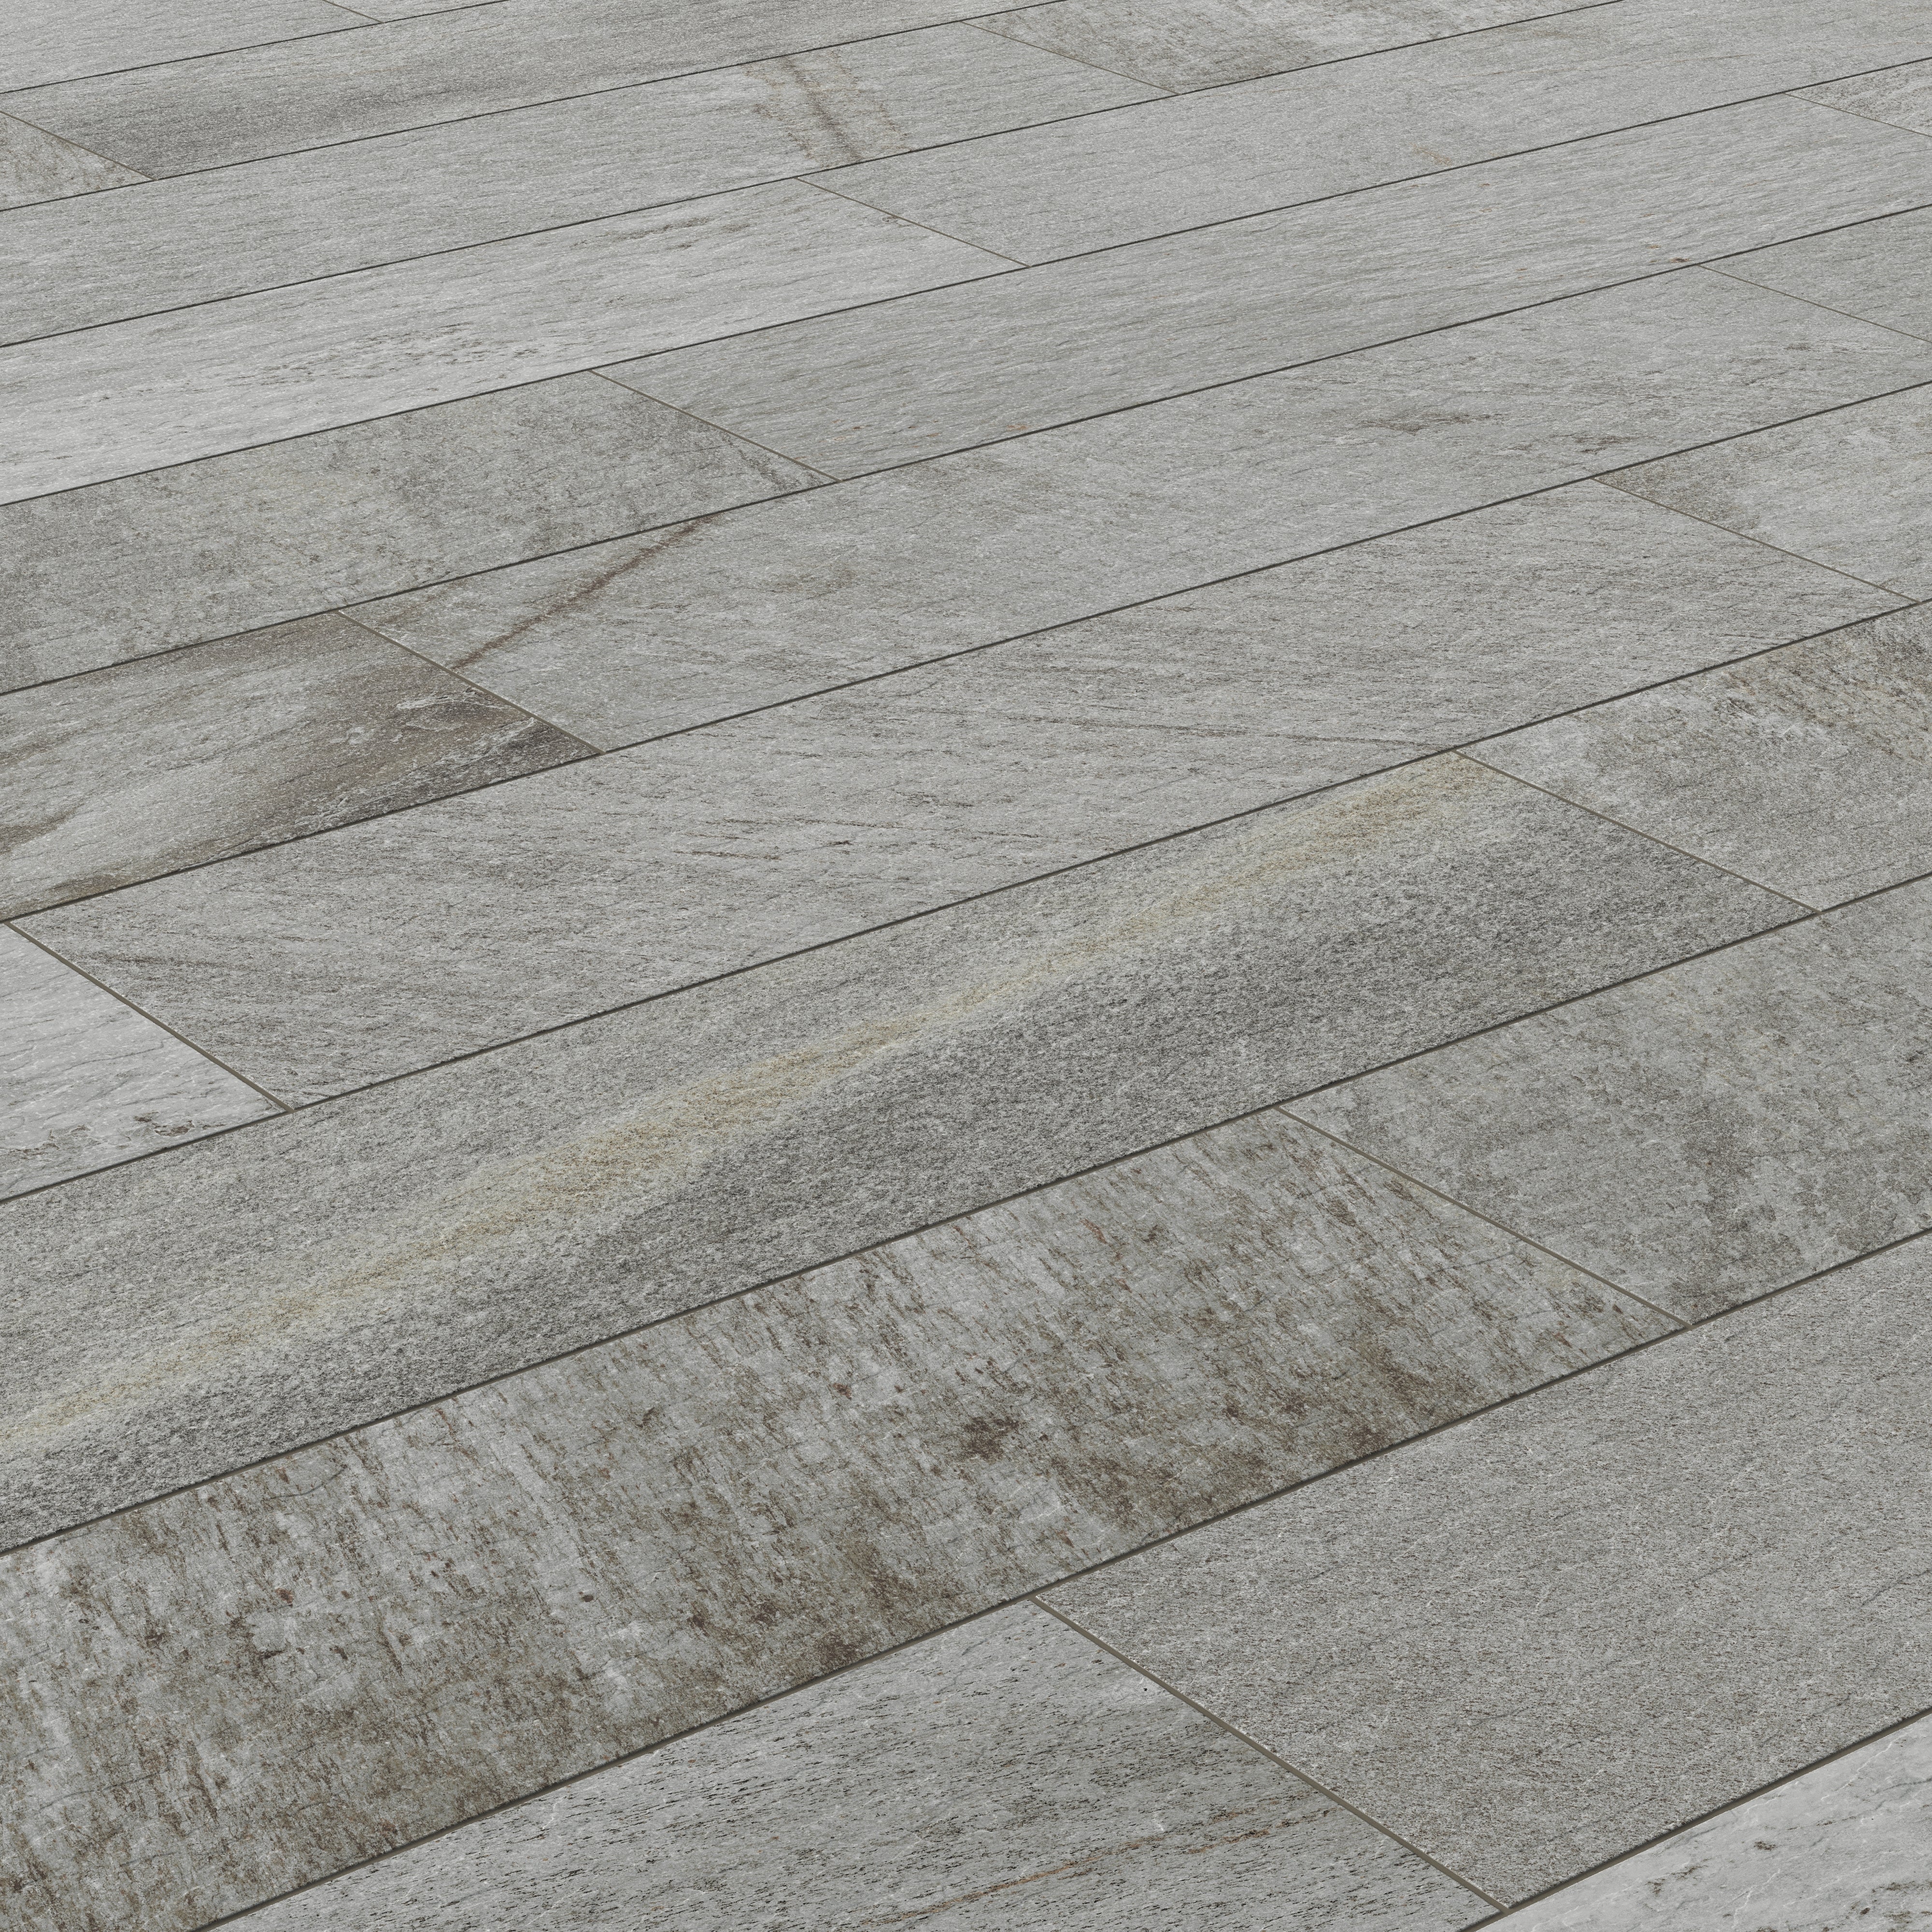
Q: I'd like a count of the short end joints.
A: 13